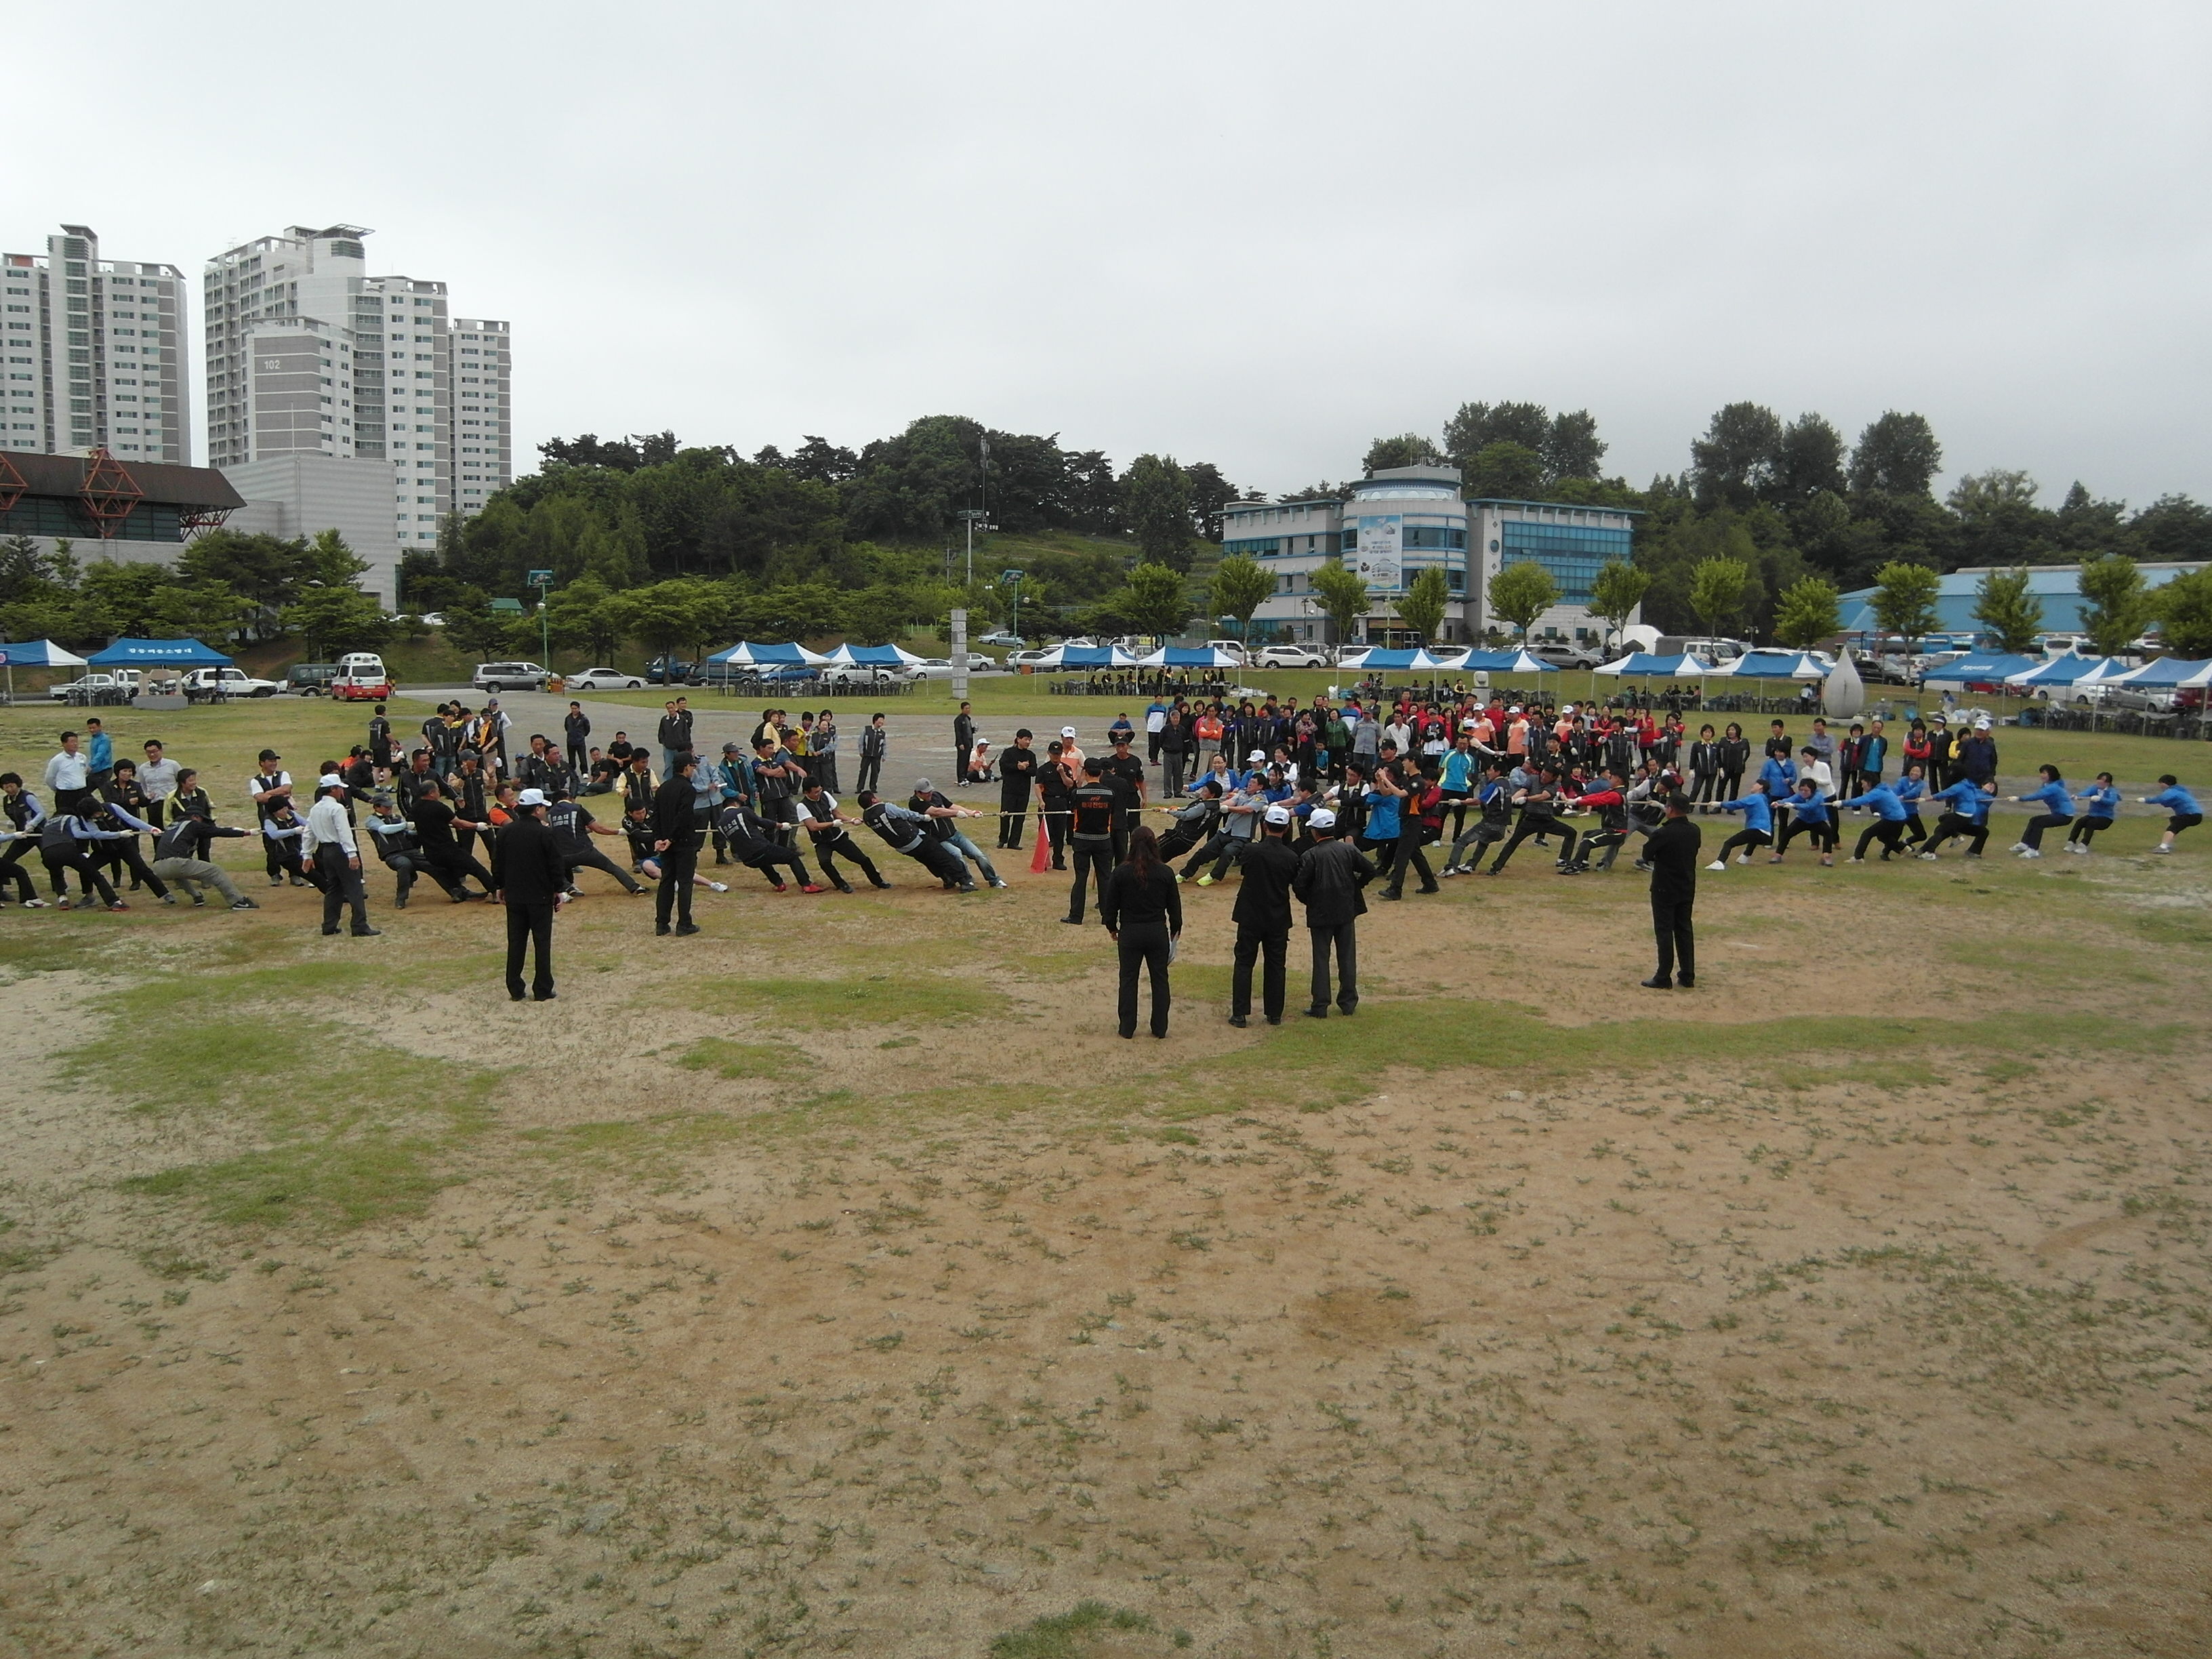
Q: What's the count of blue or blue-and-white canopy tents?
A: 13